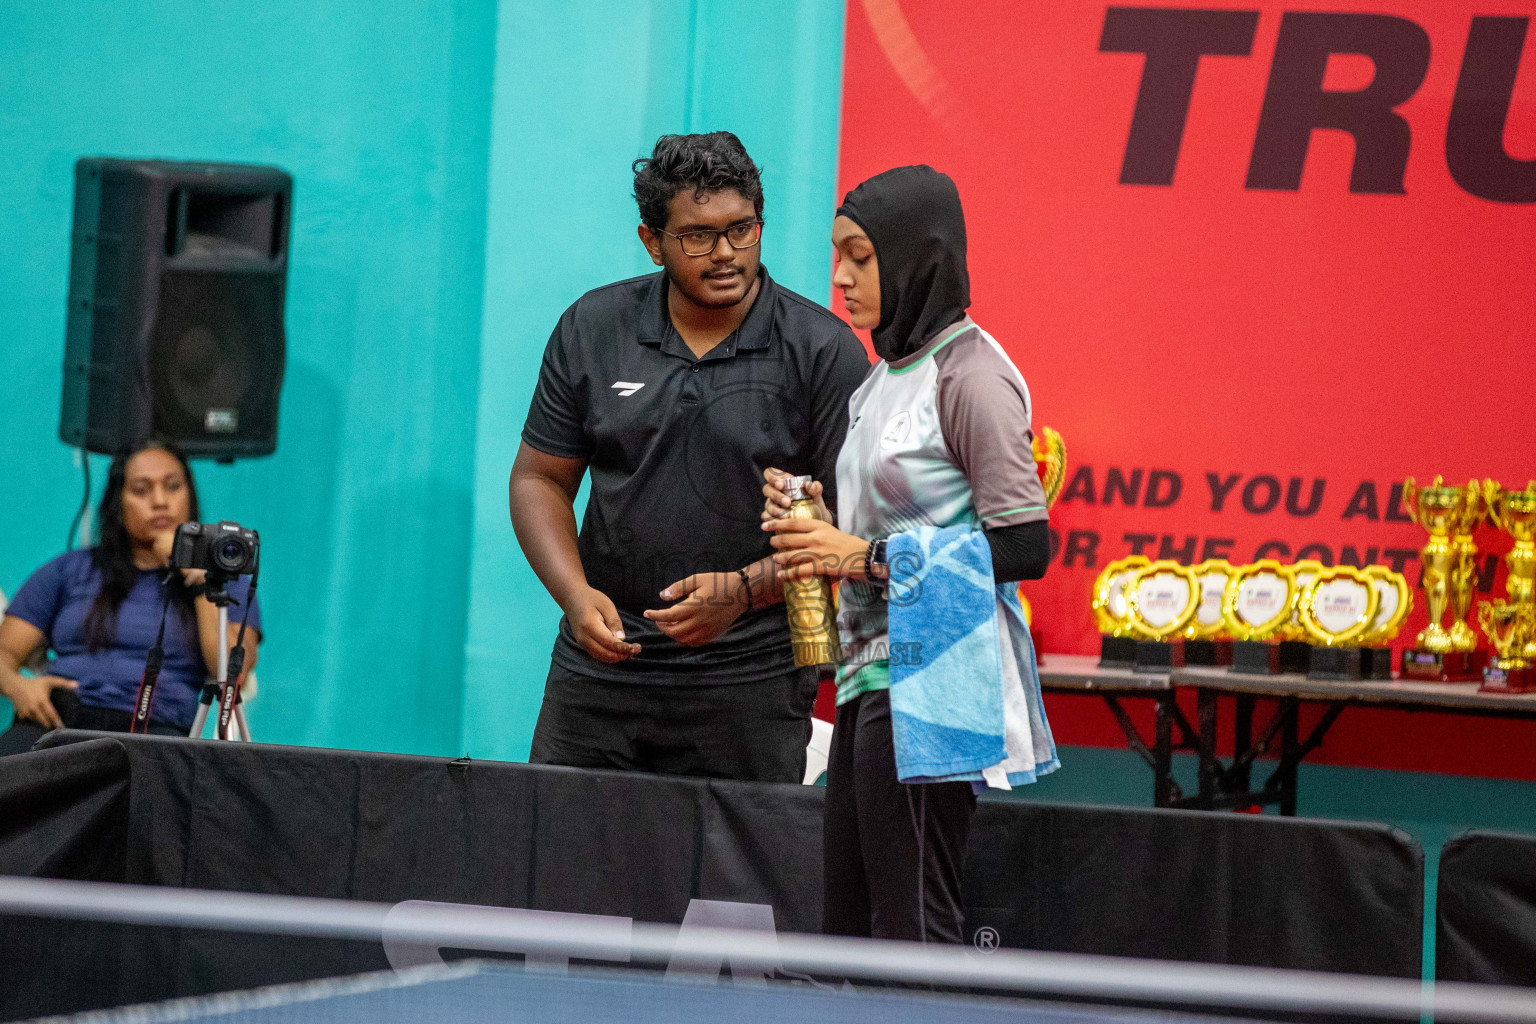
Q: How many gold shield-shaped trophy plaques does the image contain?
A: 7